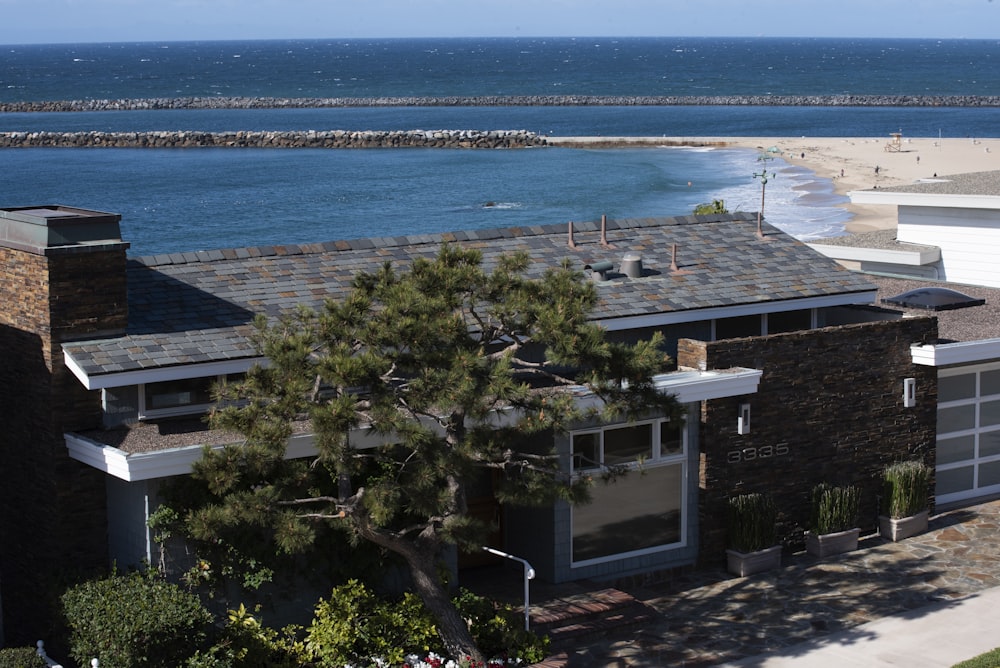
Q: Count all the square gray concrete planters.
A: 3